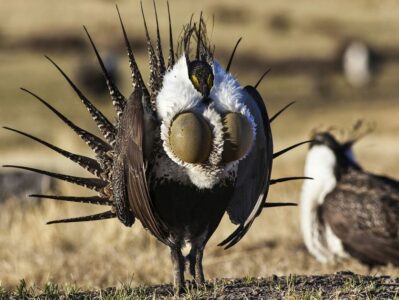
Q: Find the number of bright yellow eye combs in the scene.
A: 2